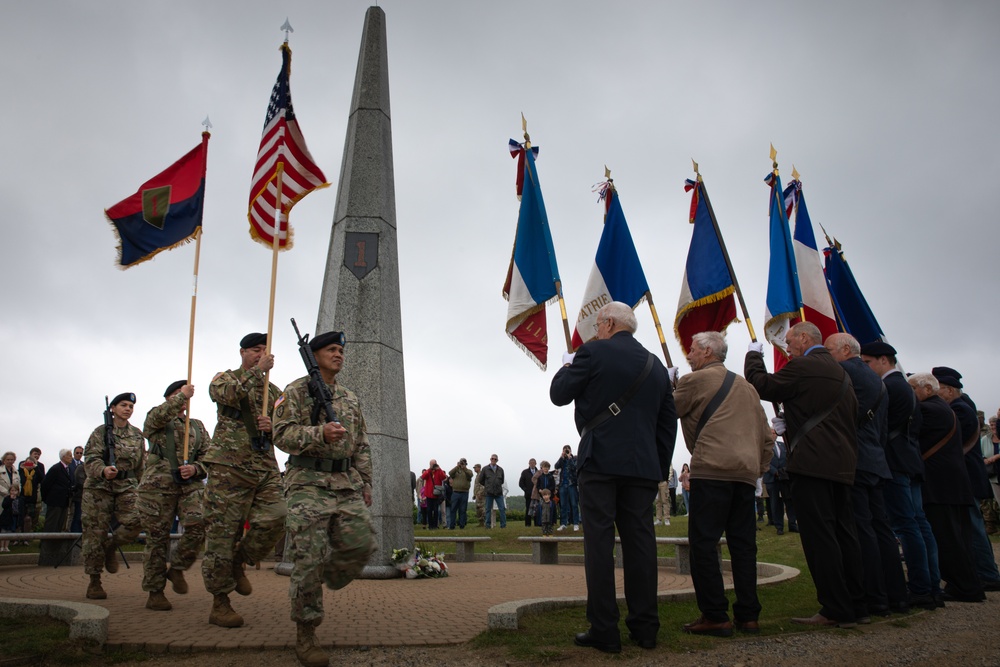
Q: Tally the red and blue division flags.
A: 1